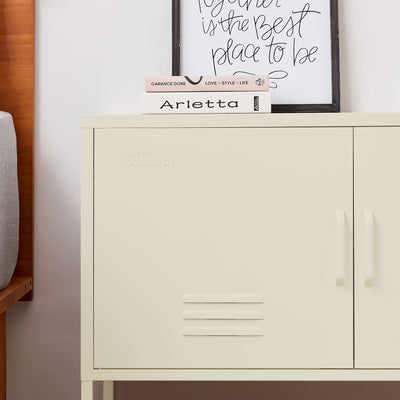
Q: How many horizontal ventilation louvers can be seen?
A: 3